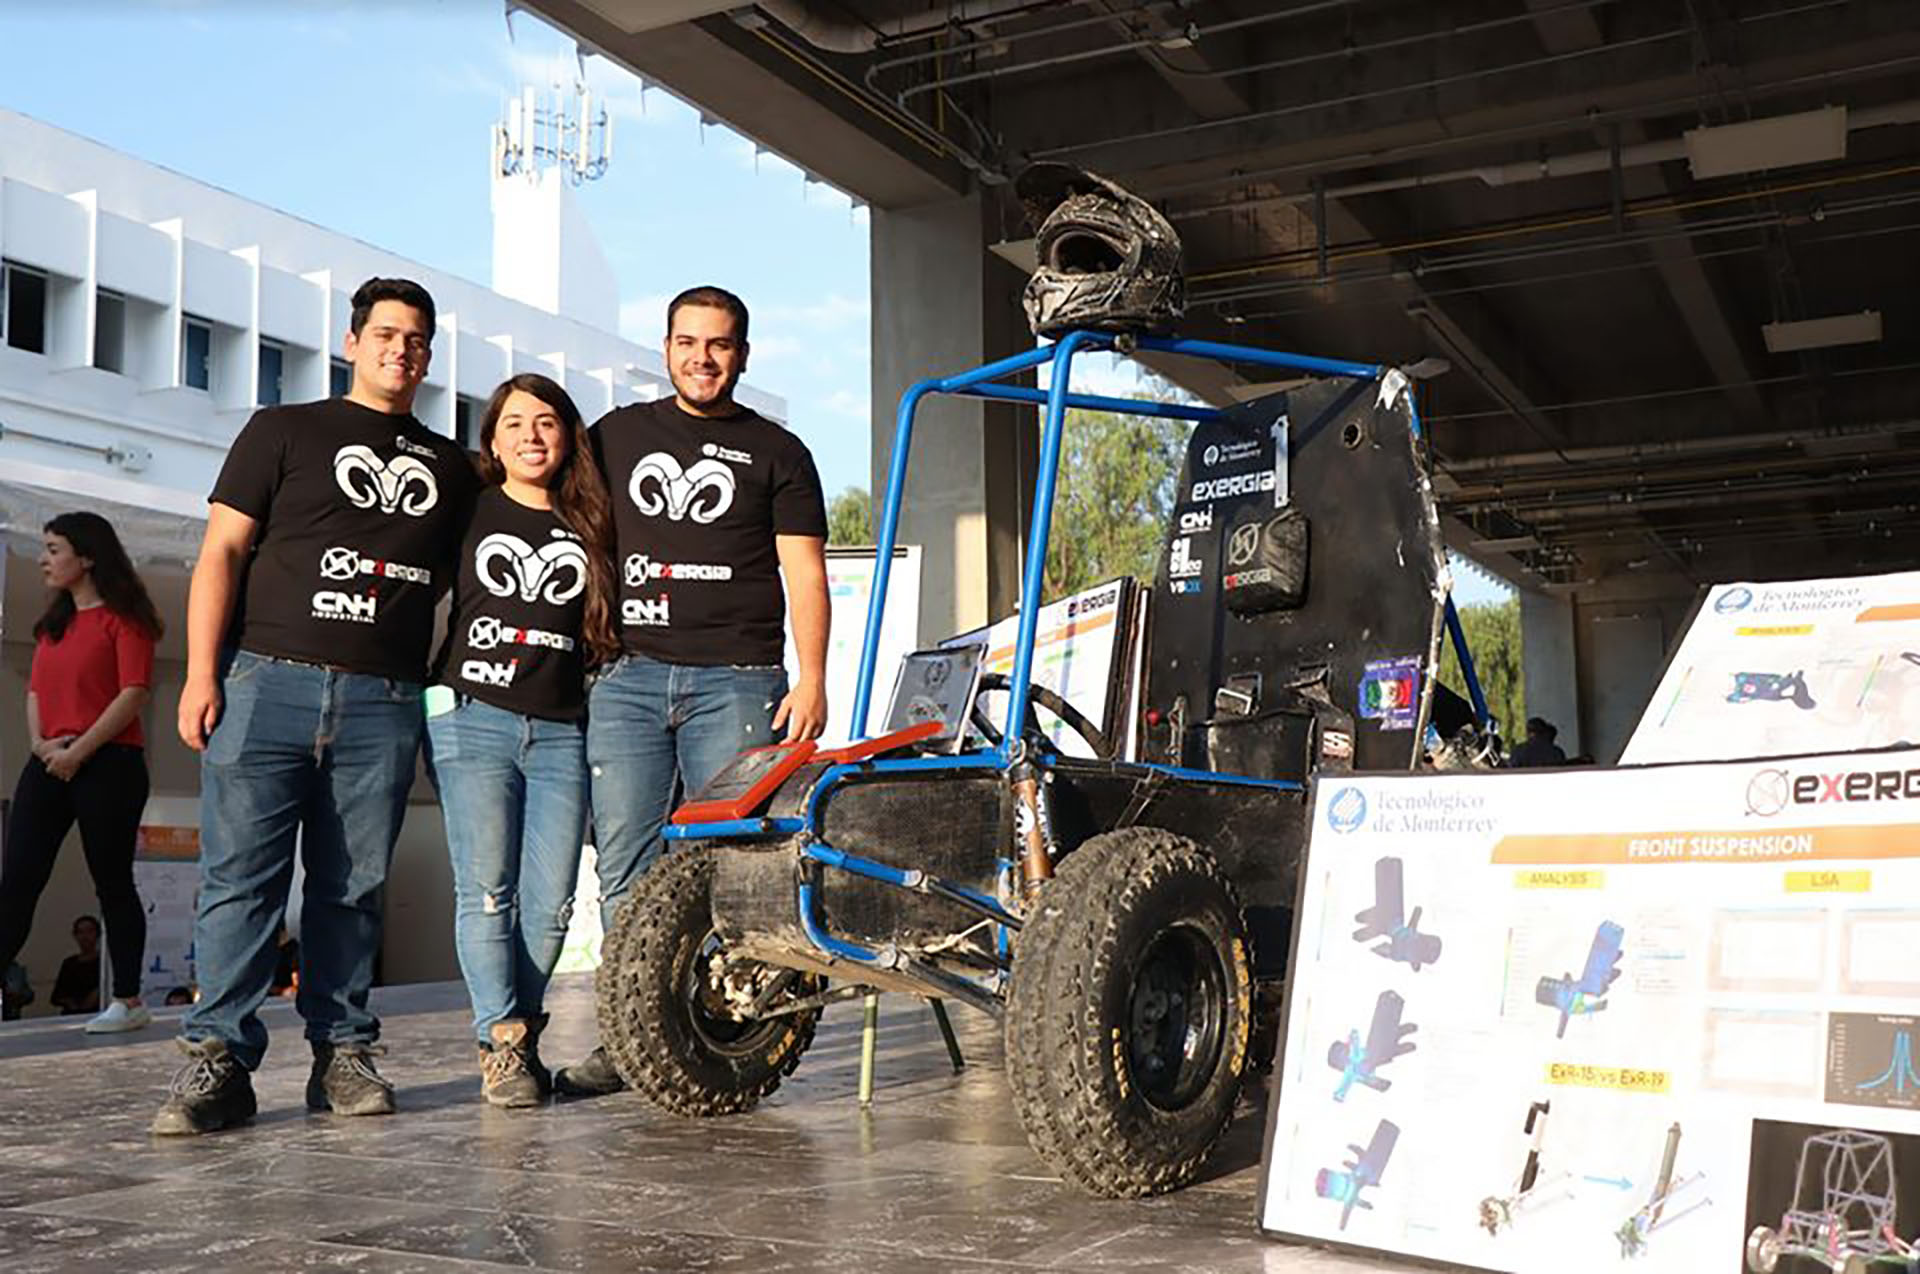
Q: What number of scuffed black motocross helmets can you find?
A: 1